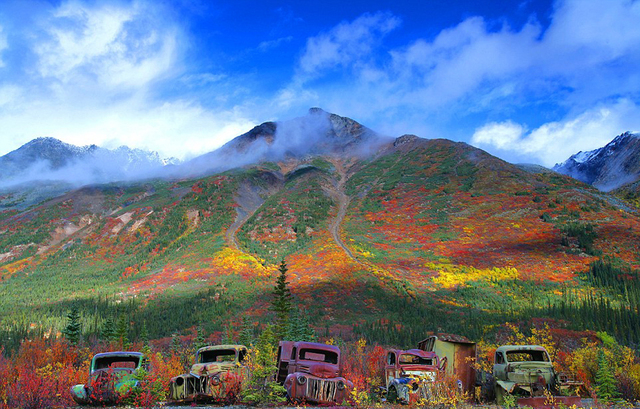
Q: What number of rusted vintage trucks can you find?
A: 5